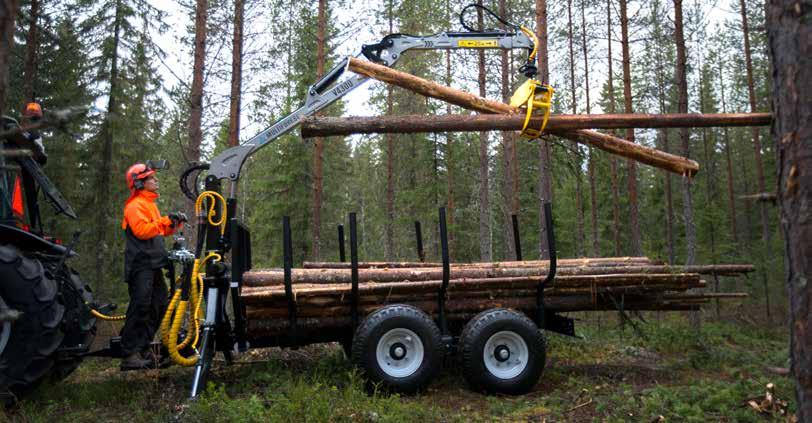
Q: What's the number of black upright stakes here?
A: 7